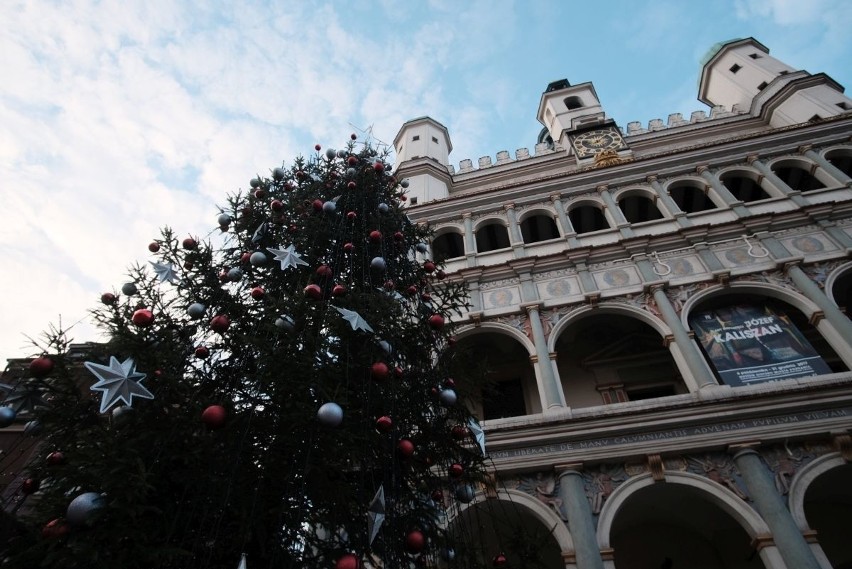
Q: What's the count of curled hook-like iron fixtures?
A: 2